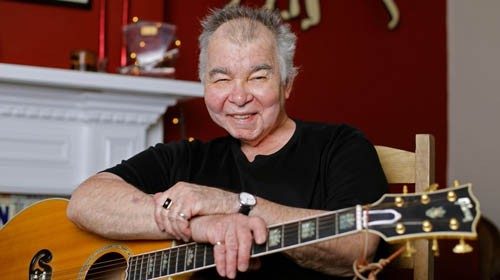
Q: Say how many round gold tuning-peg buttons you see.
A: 6